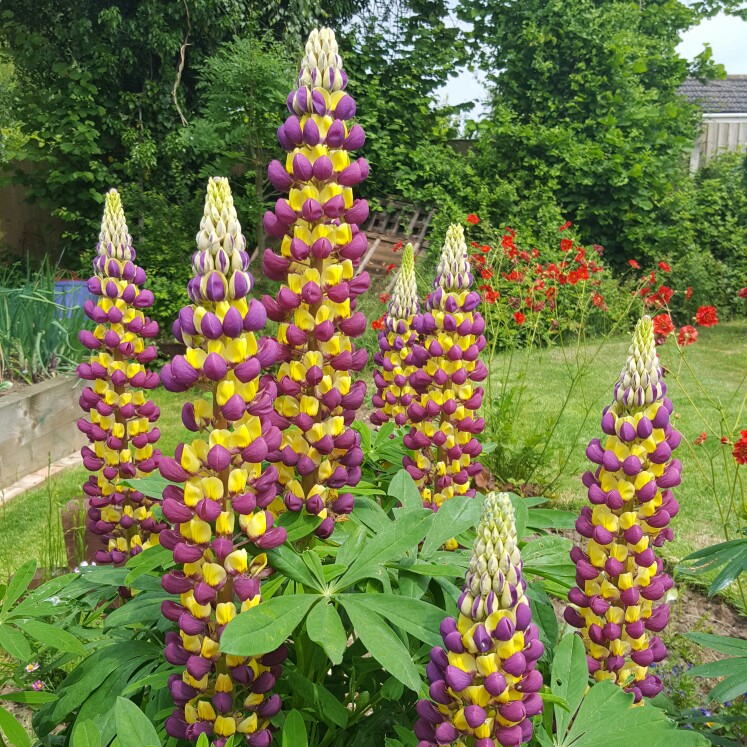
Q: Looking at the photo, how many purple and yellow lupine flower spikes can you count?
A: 7